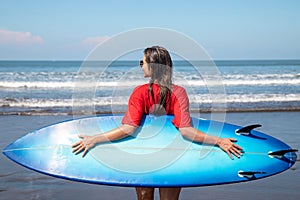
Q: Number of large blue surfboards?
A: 1